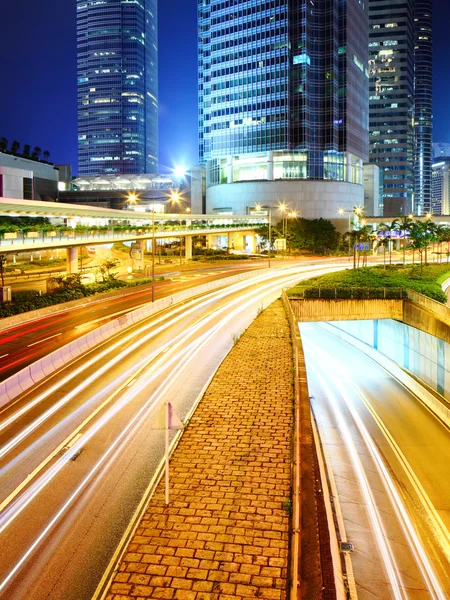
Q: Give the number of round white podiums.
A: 1